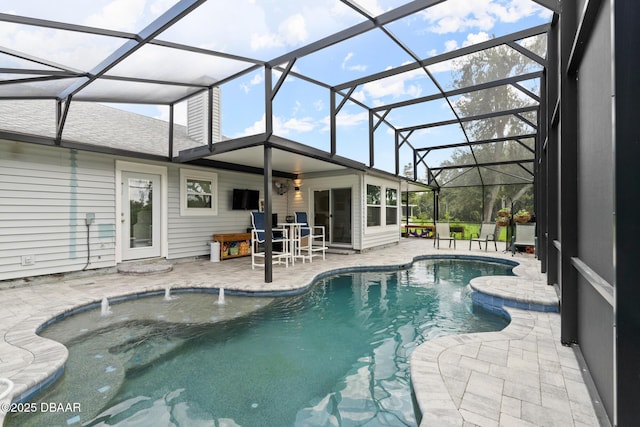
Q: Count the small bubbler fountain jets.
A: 3